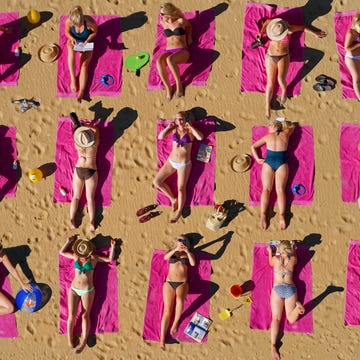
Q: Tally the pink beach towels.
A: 15